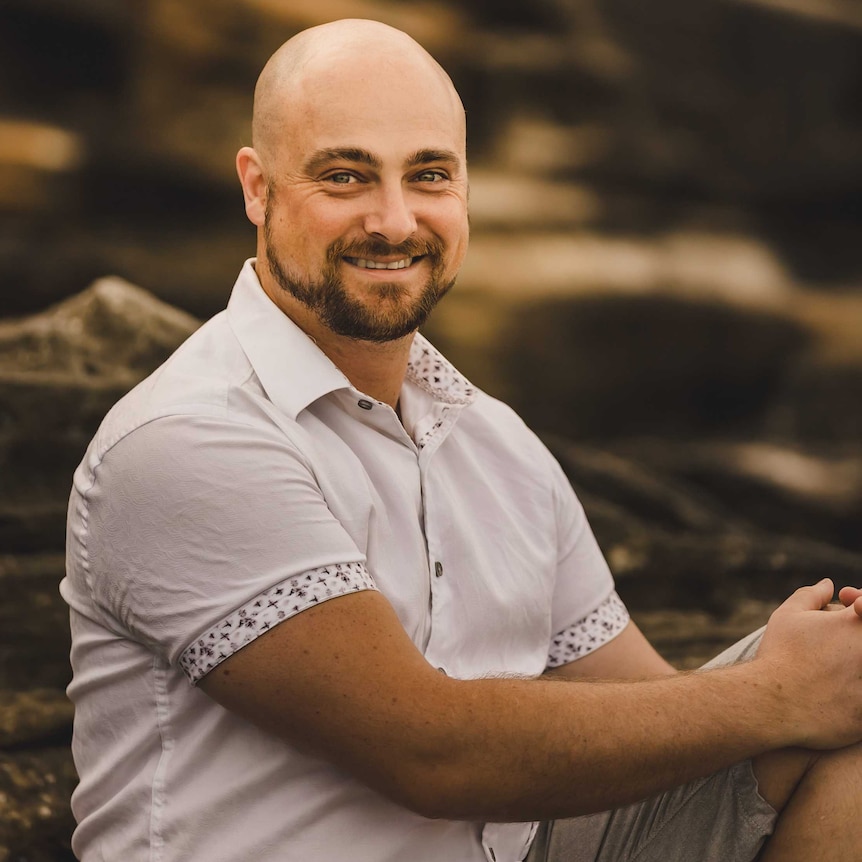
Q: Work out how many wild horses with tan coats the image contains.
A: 0